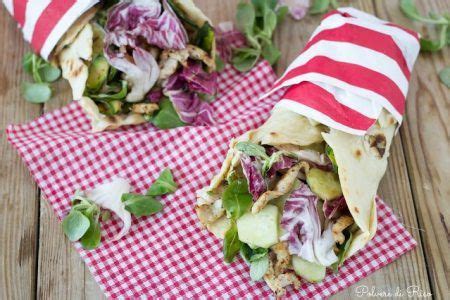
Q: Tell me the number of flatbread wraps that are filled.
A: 2